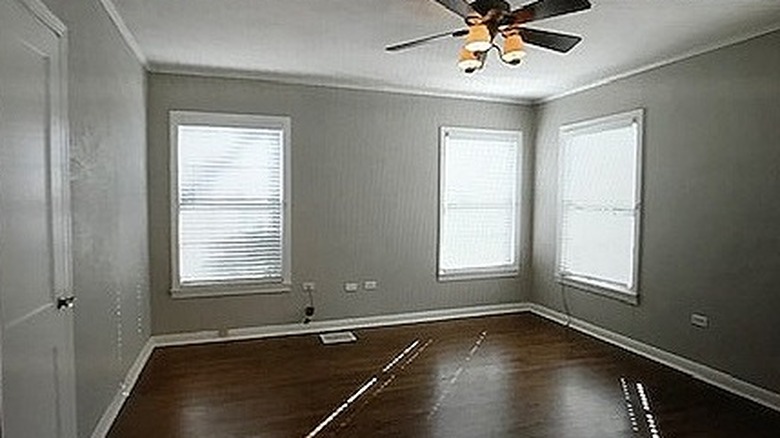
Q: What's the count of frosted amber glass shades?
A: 3